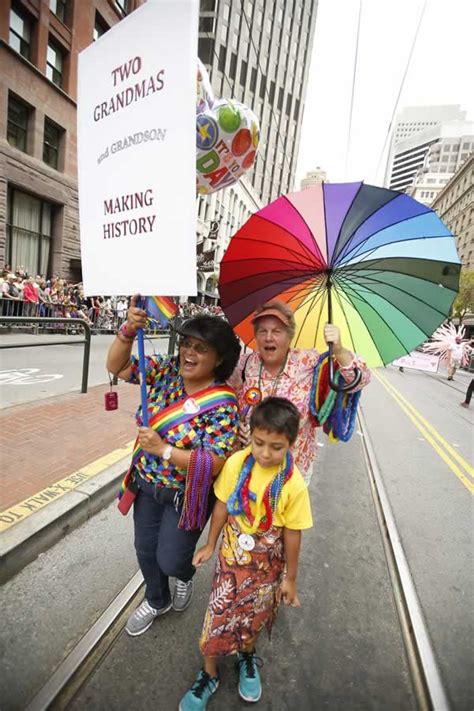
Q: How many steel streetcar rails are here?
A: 2